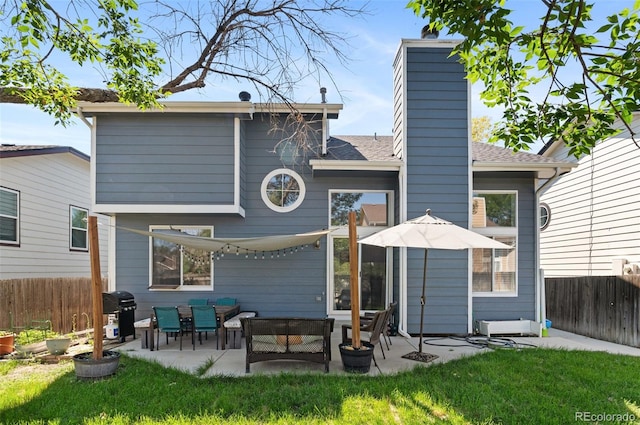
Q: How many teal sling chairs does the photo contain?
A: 4